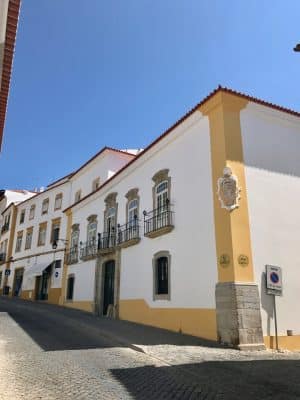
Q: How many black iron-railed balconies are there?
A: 5